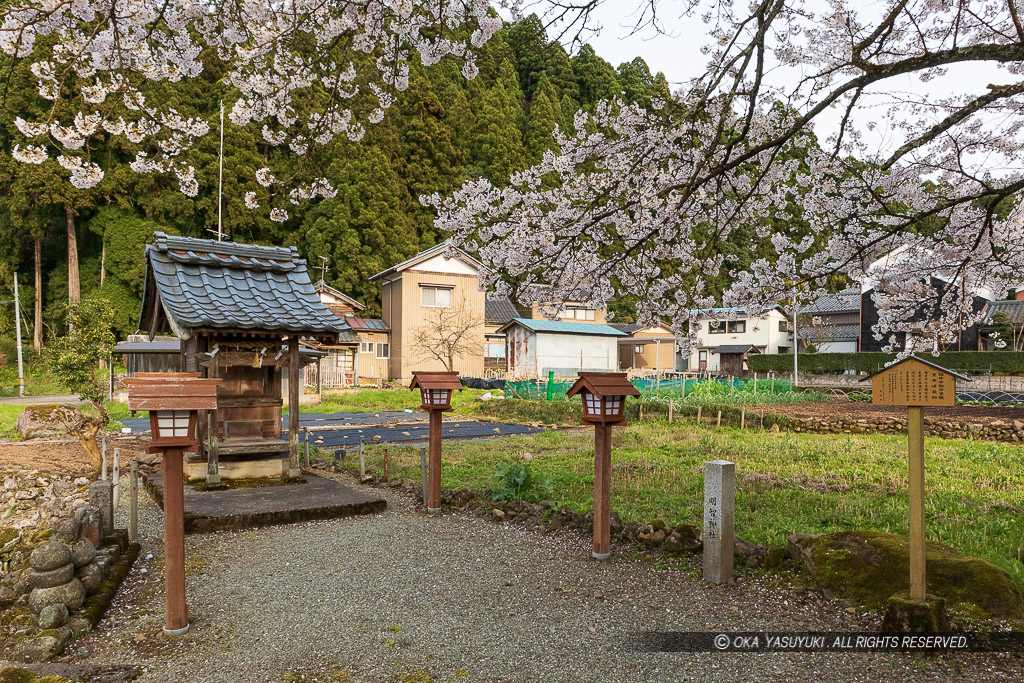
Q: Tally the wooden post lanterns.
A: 3